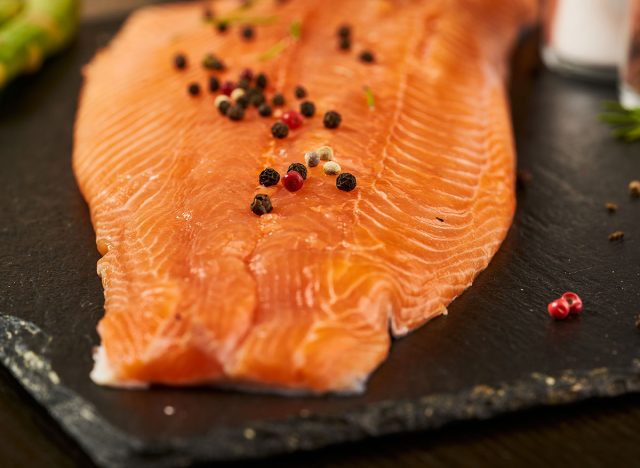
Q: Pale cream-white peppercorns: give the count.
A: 5